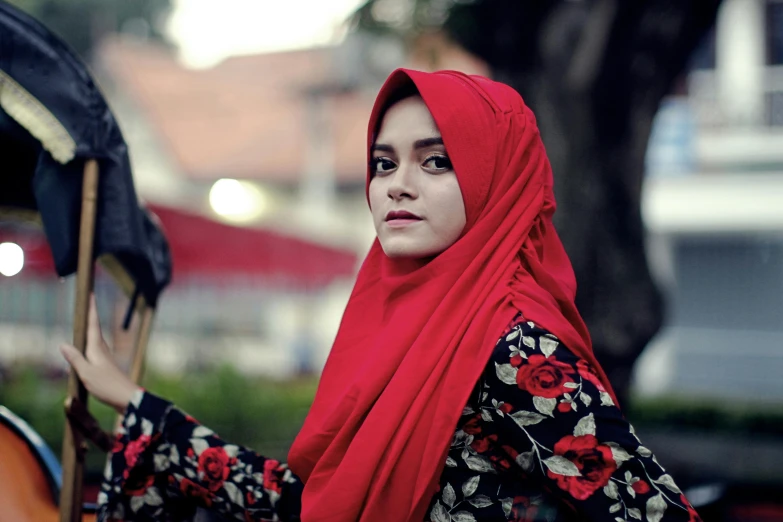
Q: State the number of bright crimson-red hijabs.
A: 1